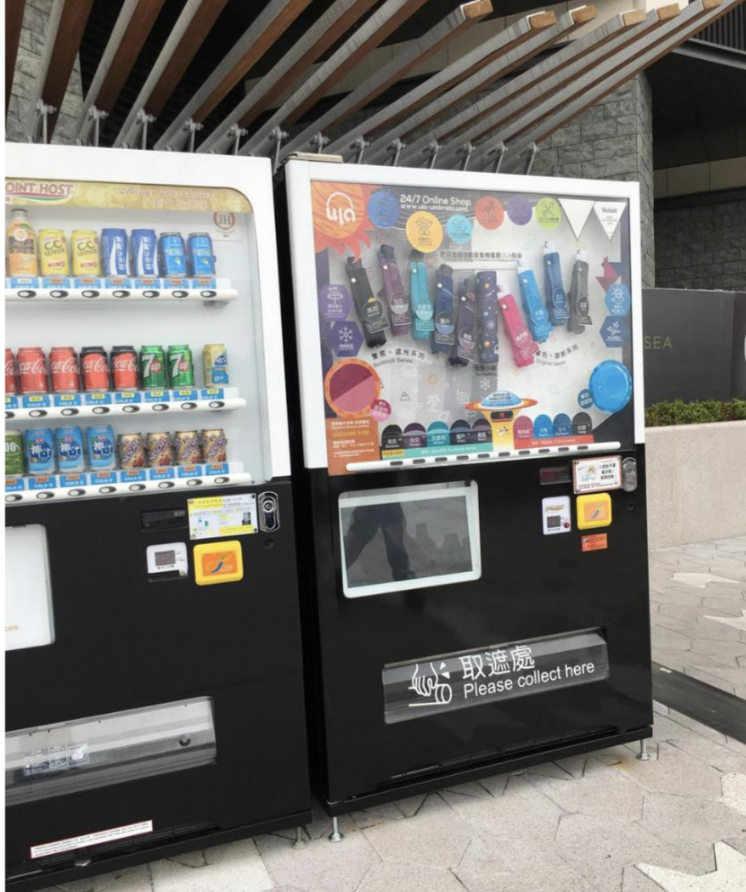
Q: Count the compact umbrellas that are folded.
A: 10